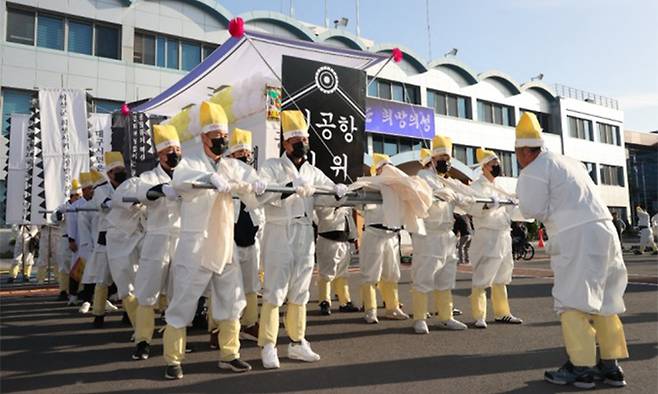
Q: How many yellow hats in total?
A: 13